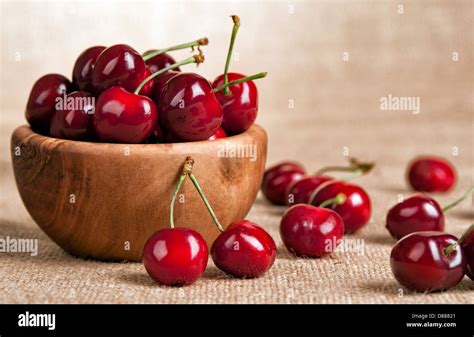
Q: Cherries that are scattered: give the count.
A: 10